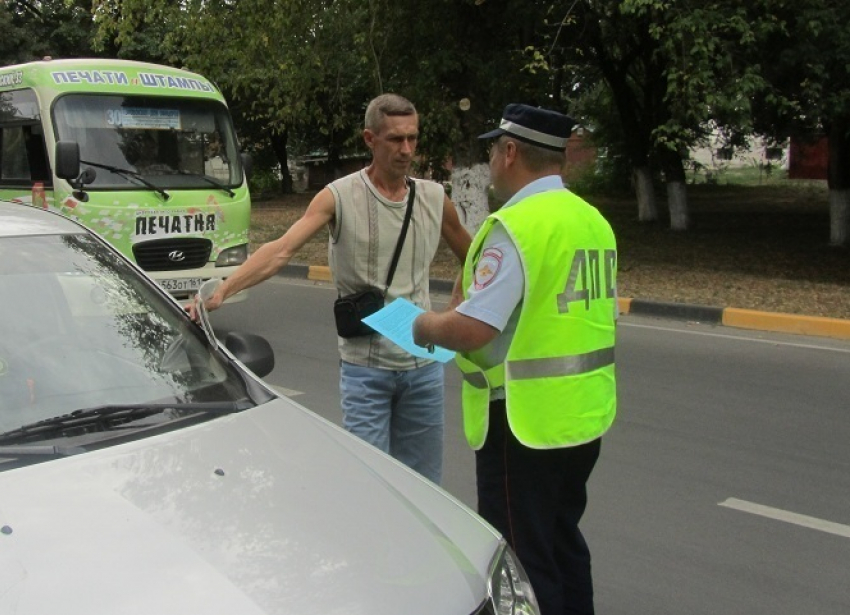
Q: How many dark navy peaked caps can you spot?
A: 1